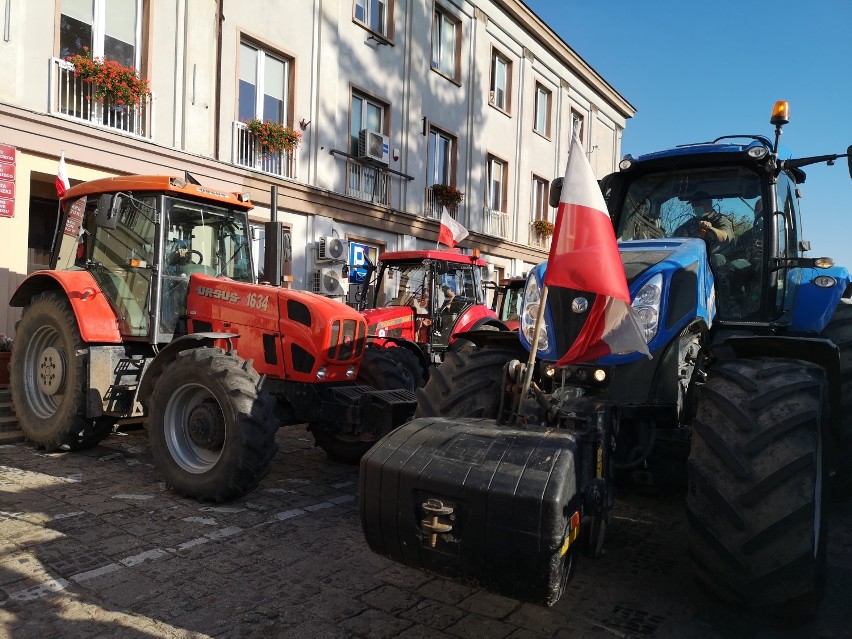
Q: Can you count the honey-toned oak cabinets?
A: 0